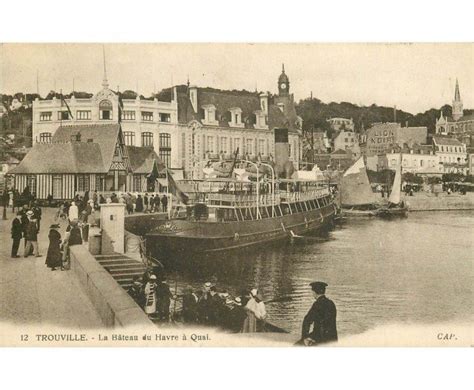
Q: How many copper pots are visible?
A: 0